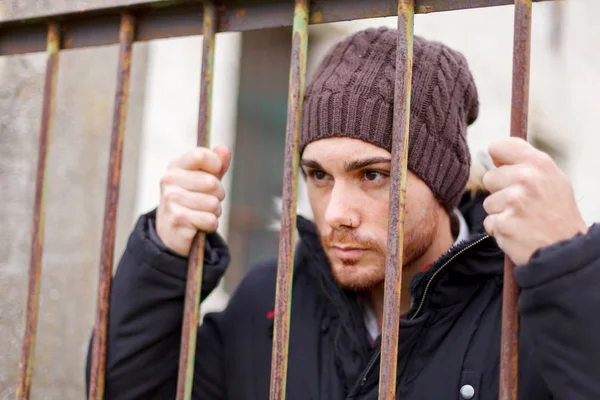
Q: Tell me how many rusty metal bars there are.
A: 6